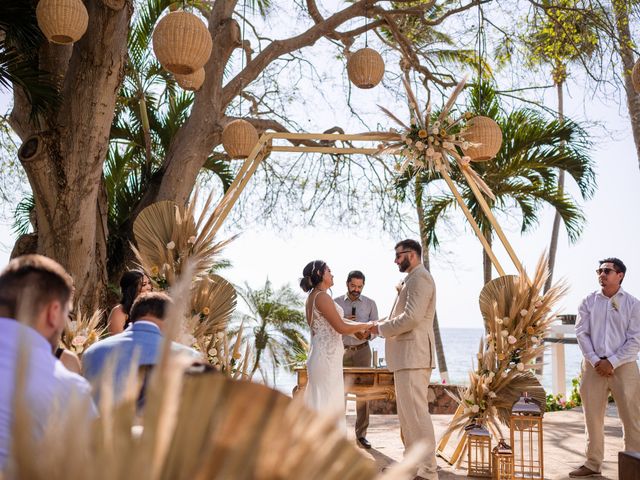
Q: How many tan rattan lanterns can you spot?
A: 7